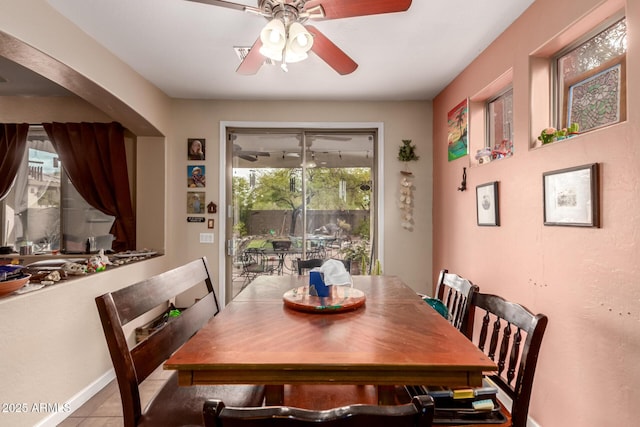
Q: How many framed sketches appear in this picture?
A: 2